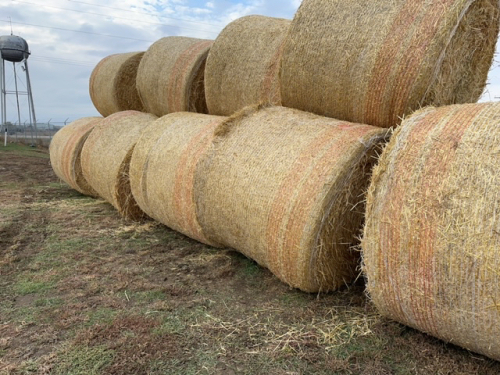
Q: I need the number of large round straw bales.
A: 9